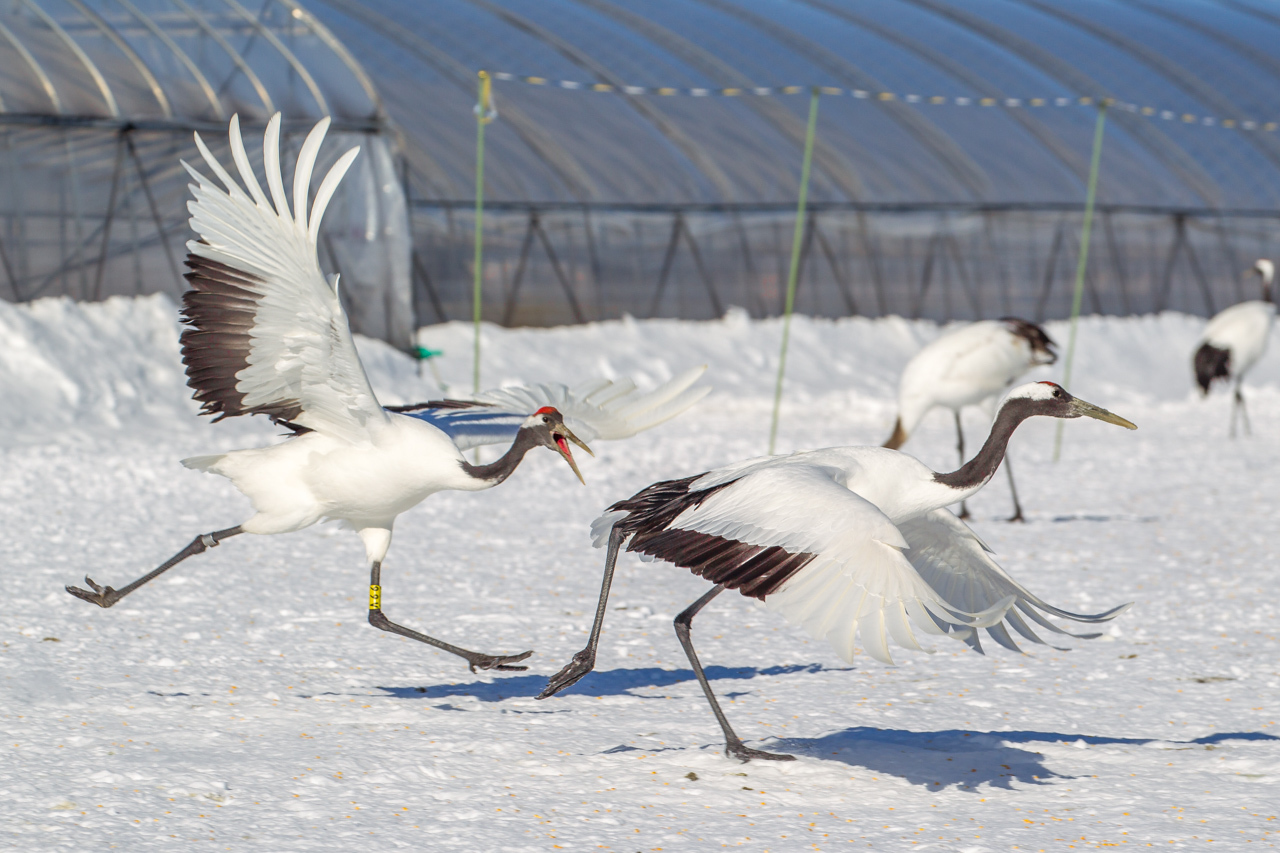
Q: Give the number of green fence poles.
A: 3